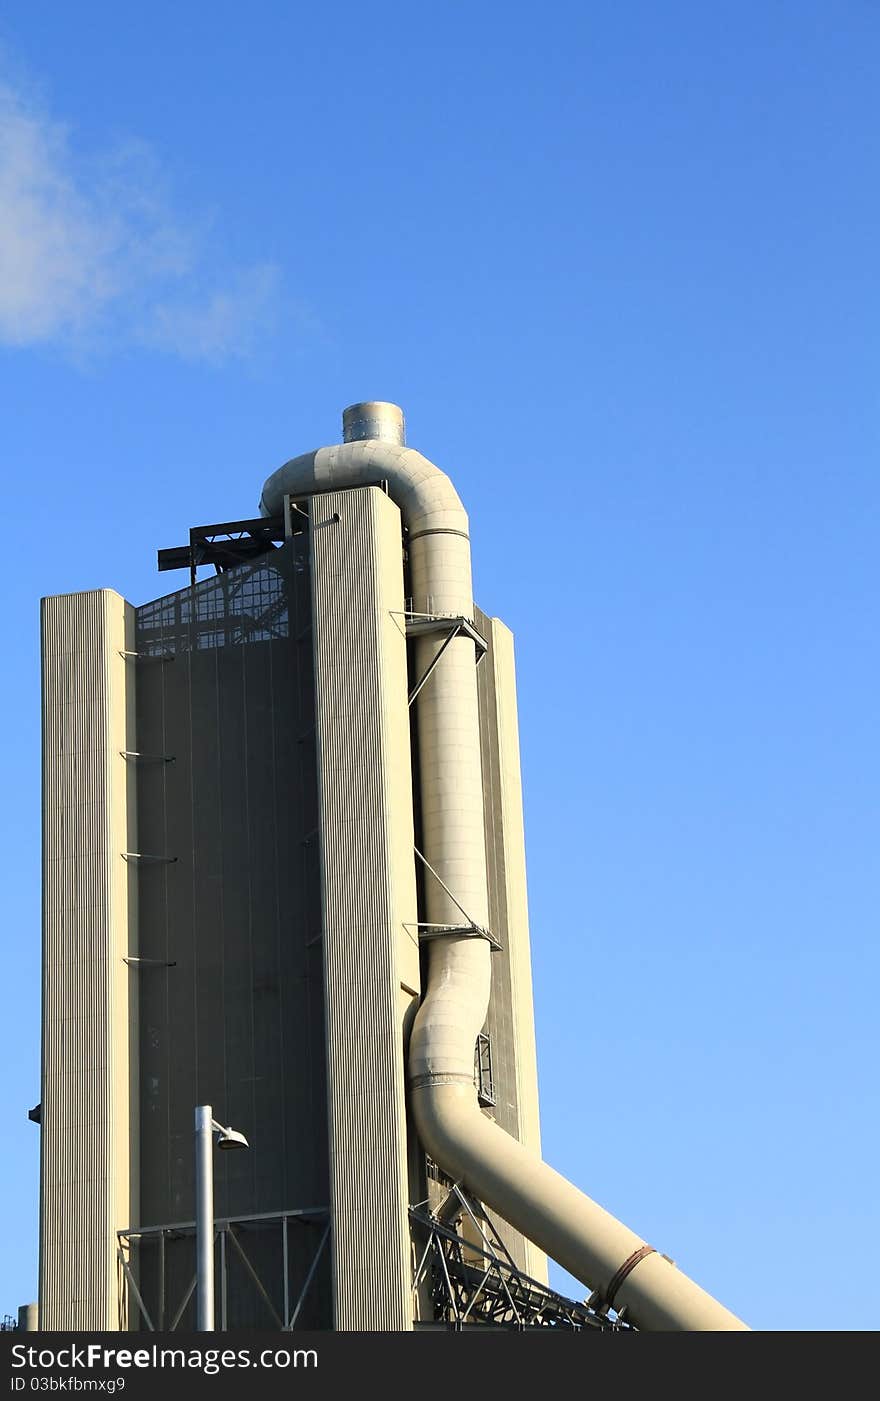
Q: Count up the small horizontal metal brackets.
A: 4